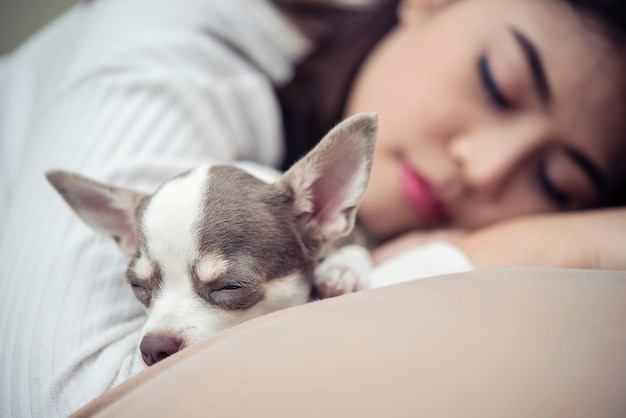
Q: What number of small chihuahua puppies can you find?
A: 1